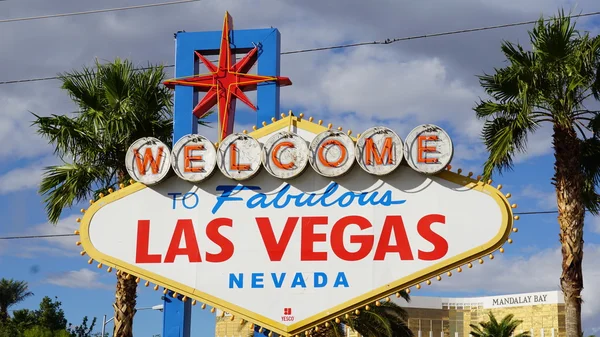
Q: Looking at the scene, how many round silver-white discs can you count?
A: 7